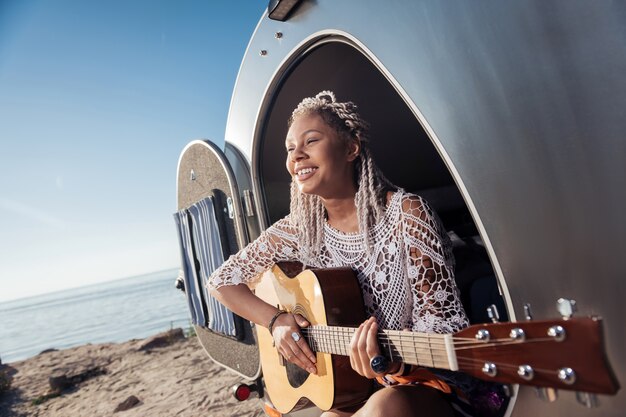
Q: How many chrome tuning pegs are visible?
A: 6